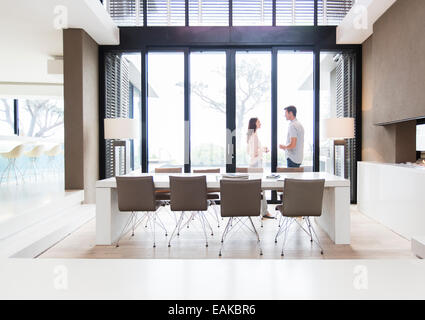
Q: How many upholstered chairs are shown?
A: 8